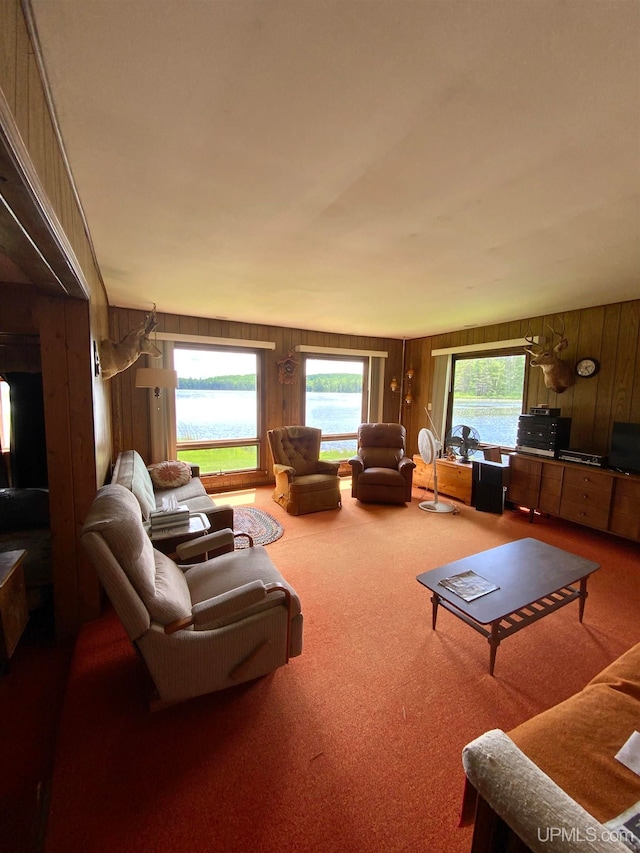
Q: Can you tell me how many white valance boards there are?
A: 3